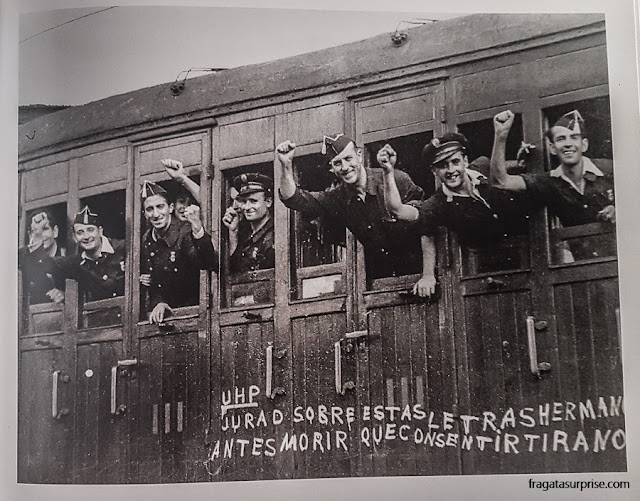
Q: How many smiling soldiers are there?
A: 6